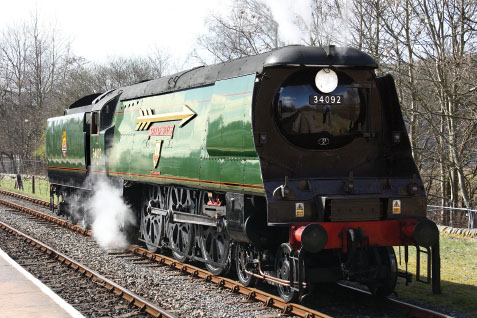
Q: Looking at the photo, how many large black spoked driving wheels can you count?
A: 3